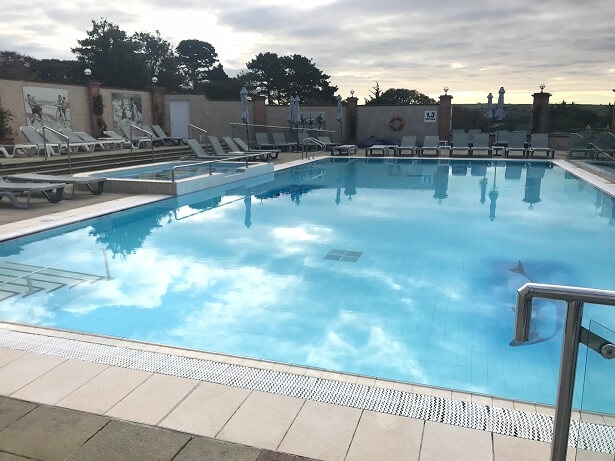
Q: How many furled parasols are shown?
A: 6